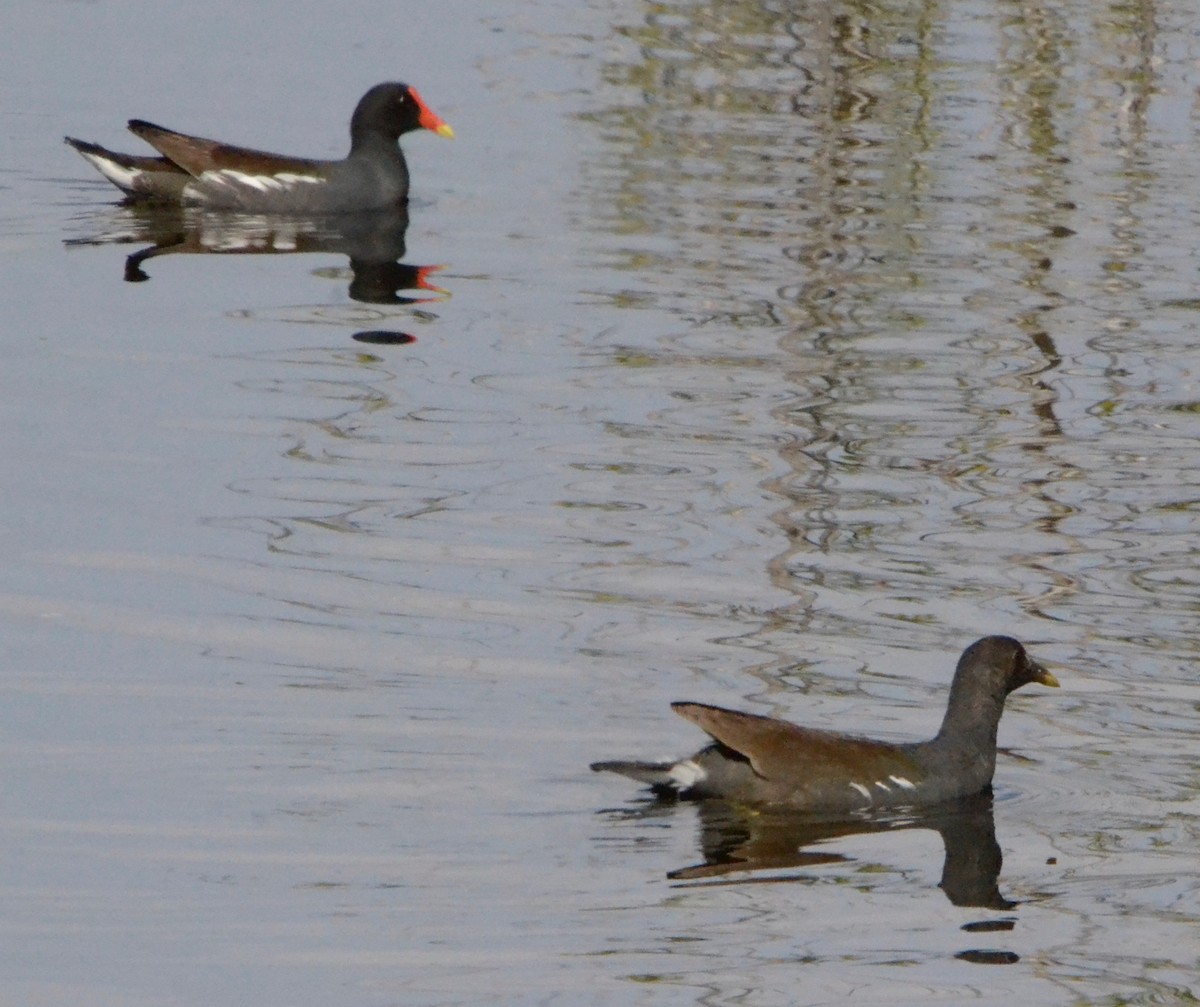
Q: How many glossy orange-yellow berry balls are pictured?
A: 0